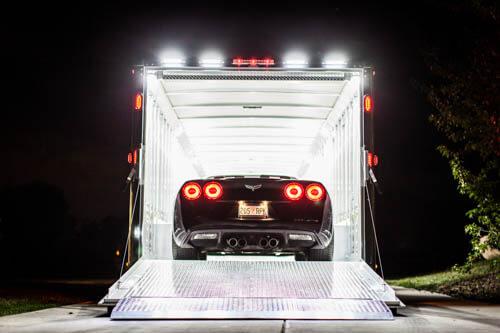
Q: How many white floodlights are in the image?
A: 4